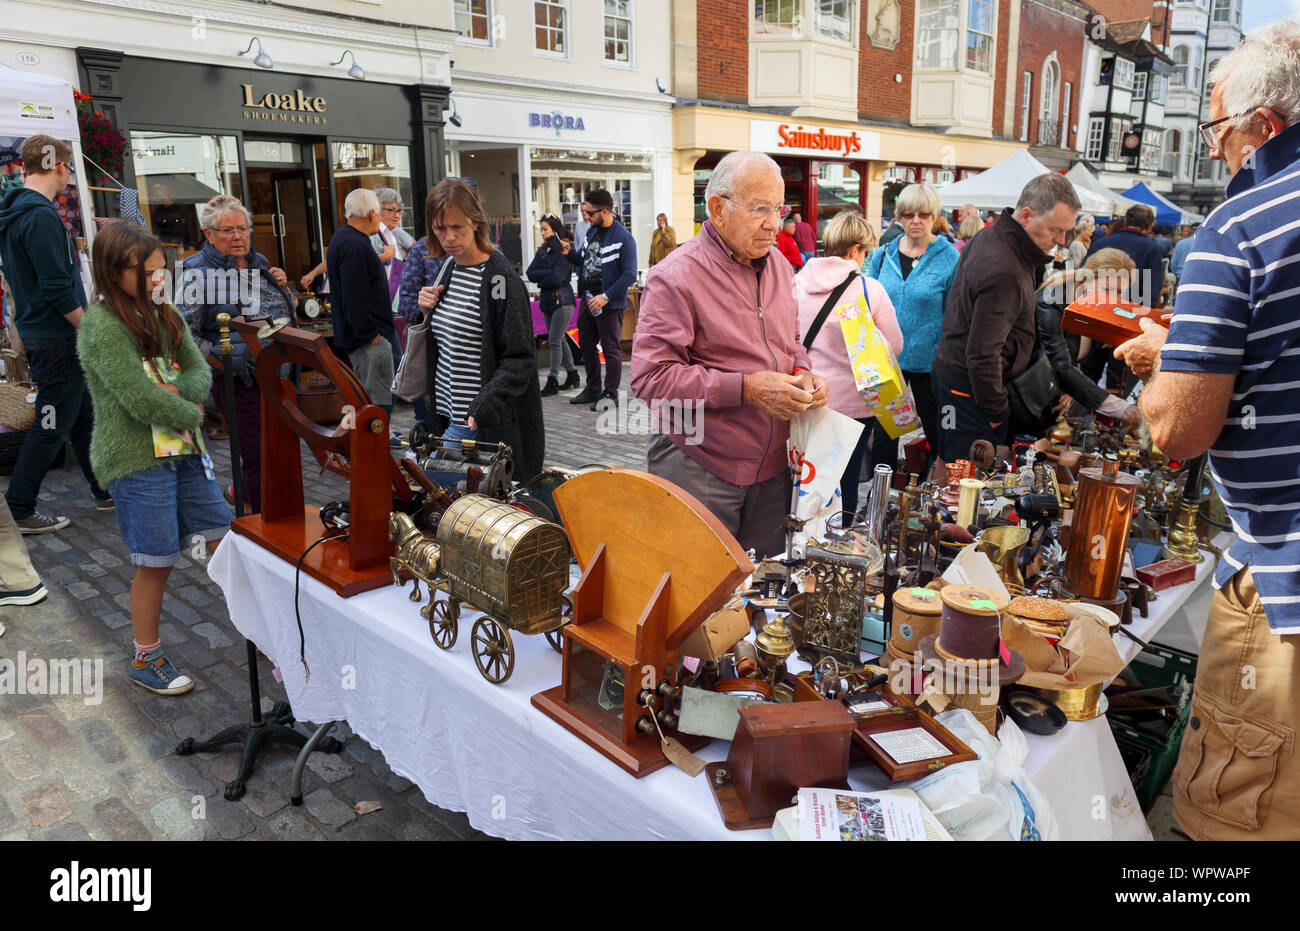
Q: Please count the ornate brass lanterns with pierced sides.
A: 1